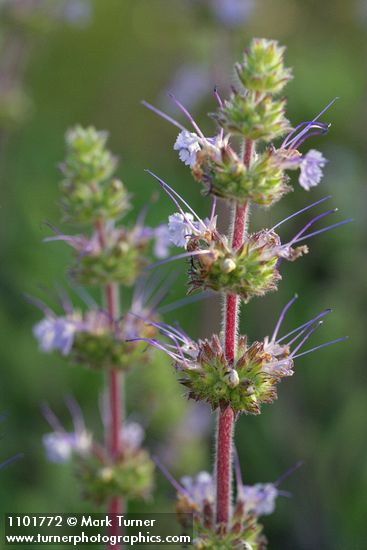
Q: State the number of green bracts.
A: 11